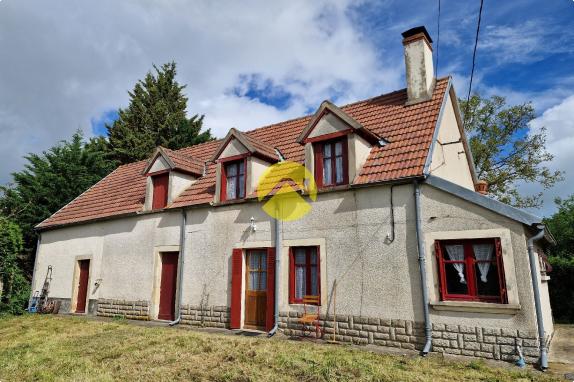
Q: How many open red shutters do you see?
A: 2